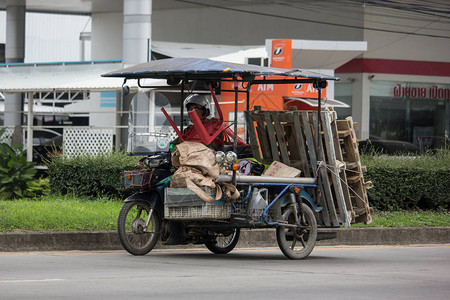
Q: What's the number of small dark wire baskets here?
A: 1